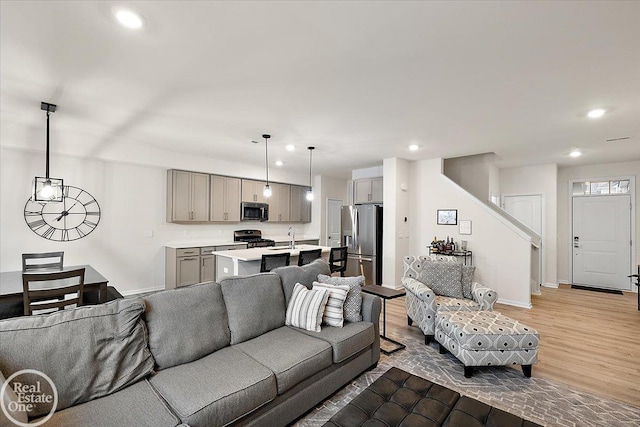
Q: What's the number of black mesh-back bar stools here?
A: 3